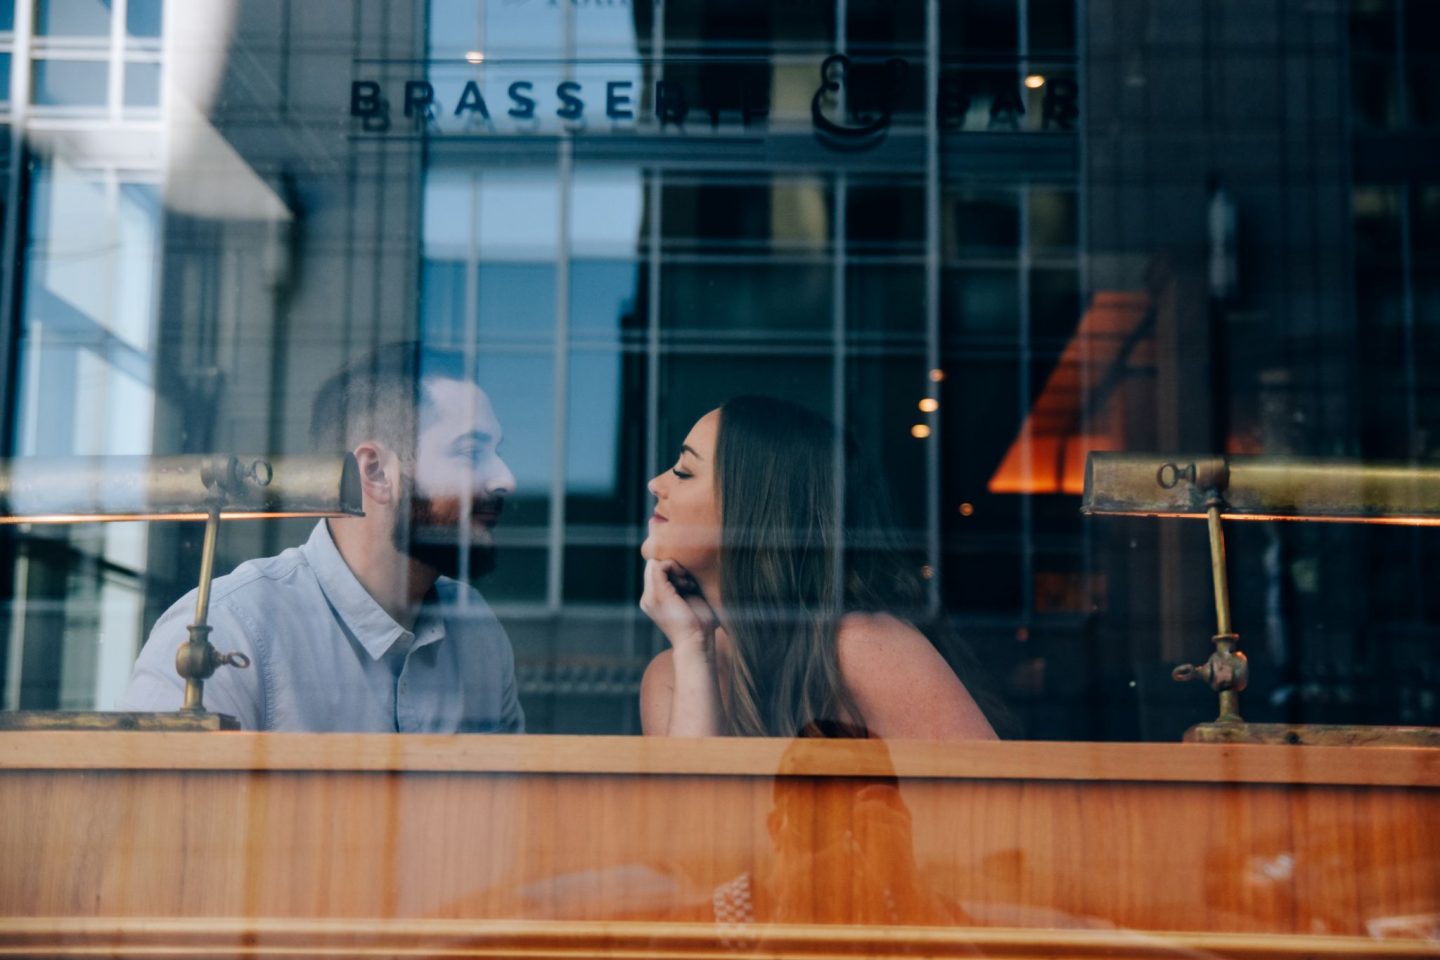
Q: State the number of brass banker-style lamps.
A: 2